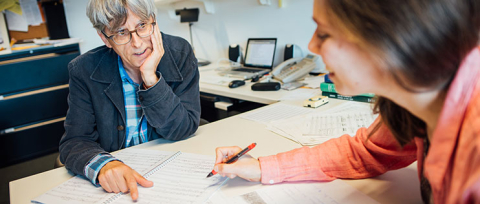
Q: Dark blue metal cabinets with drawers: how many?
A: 1